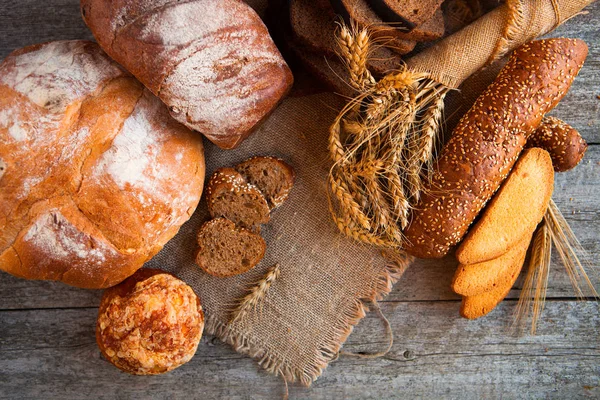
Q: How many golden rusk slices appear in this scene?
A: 3